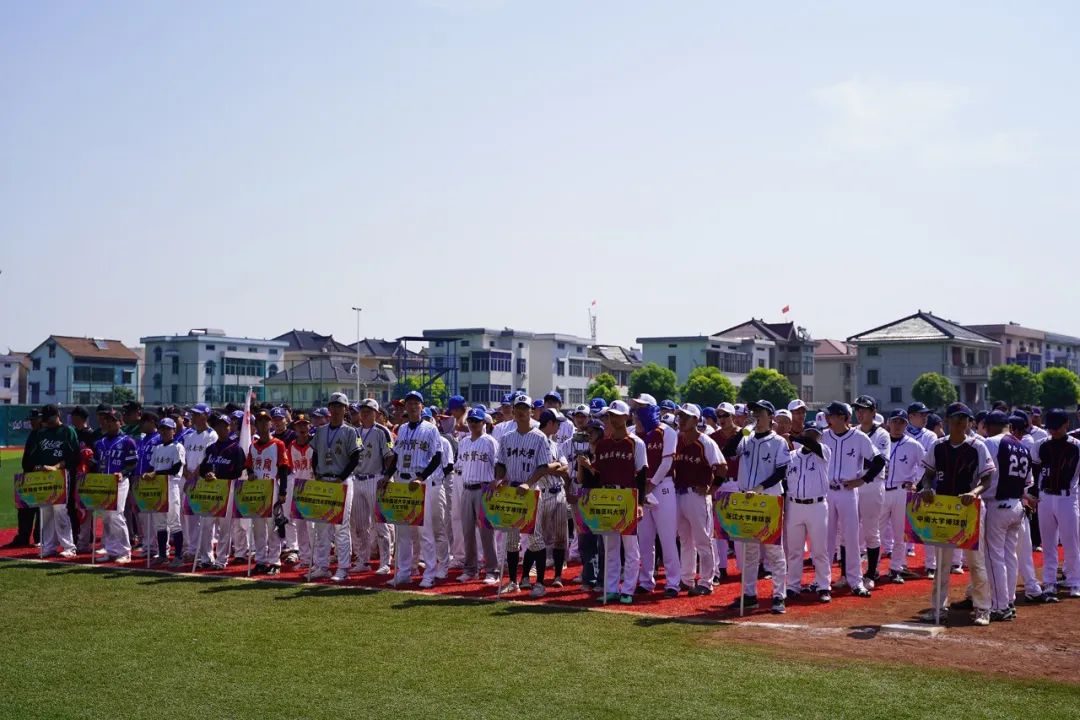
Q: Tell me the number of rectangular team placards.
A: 11